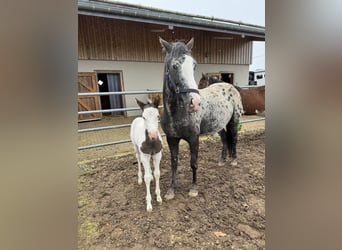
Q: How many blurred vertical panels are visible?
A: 2